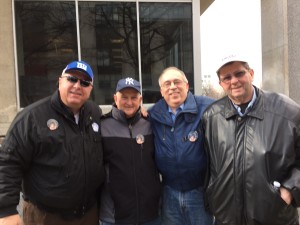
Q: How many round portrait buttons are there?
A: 3